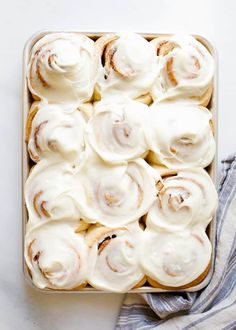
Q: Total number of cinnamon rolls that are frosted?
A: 12